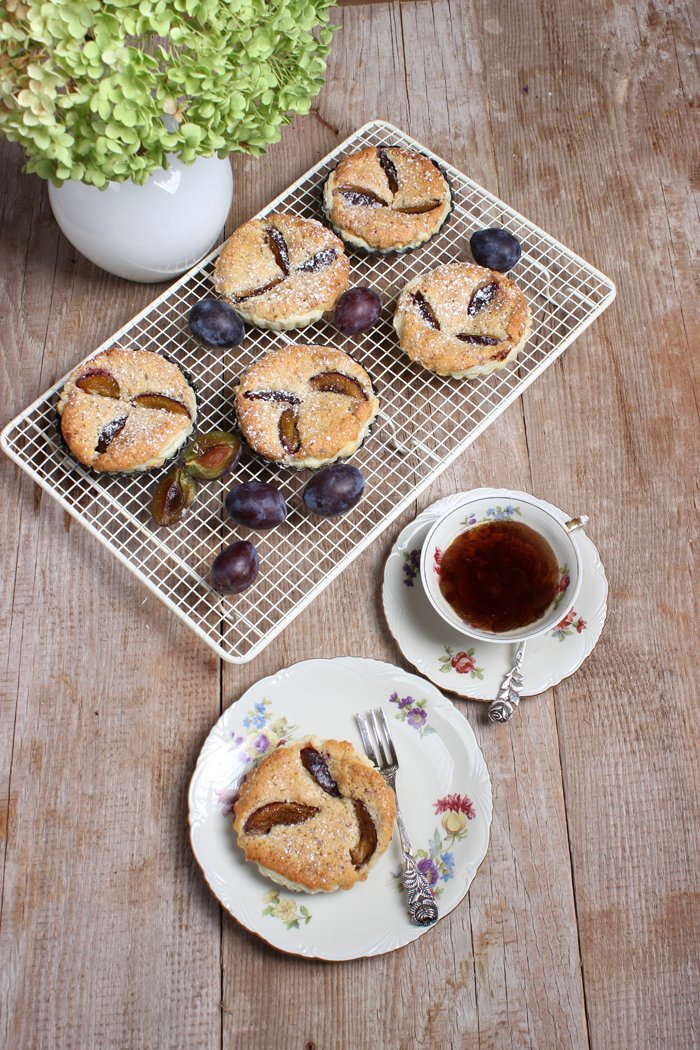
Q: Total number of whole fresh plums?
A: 6